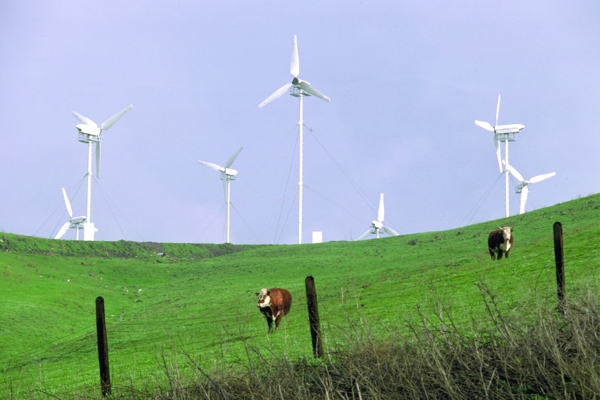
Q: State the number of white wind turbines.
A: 7